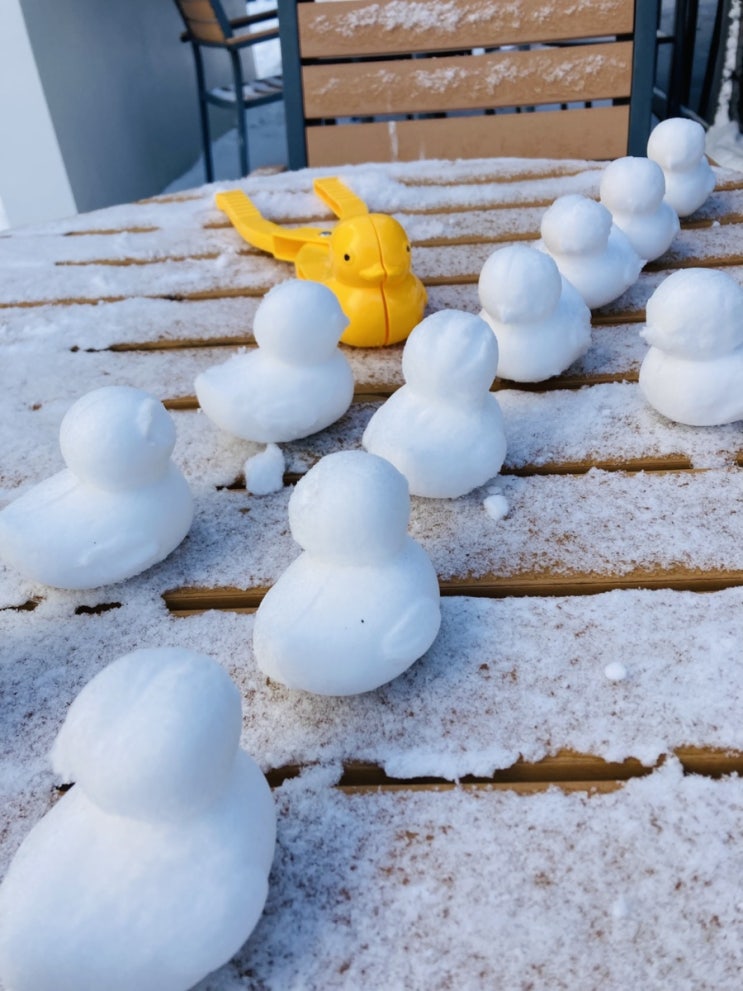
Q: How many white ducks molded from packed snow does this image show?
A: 10